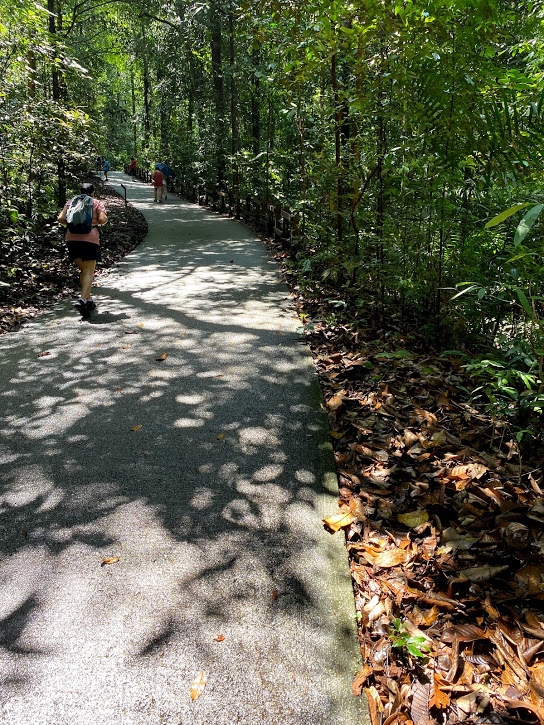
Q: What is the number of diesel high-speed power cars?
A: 0